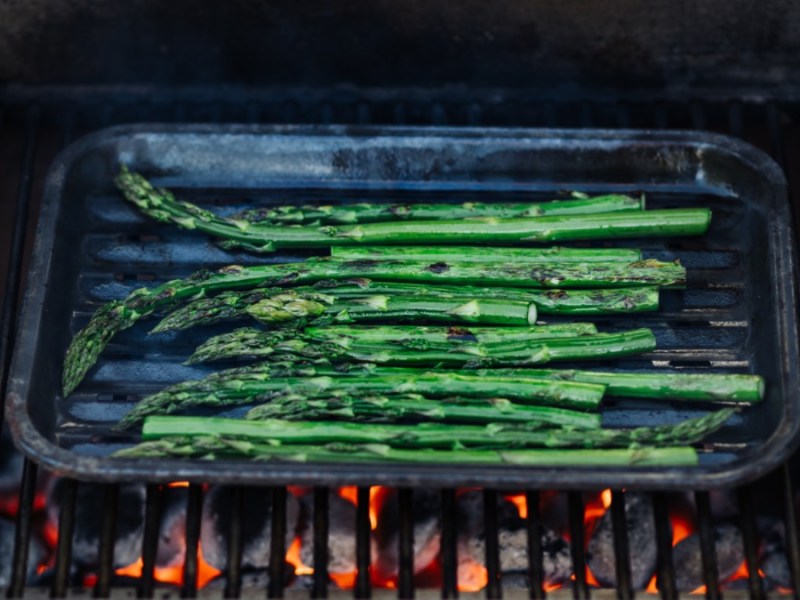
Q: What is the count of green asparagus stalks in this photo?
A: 13